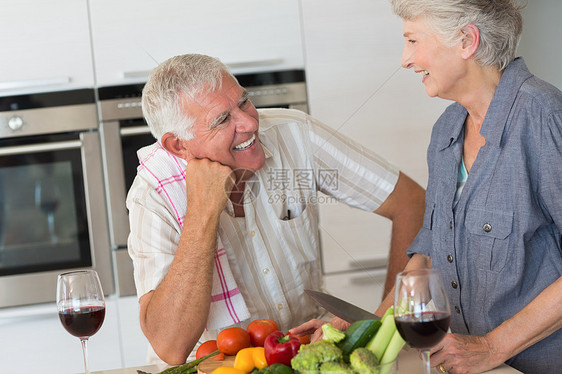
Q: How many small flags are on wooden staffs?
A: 0